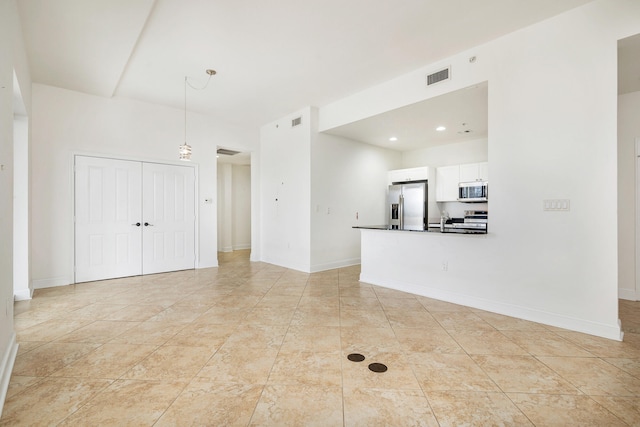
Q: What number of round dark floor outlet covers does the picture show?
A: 2